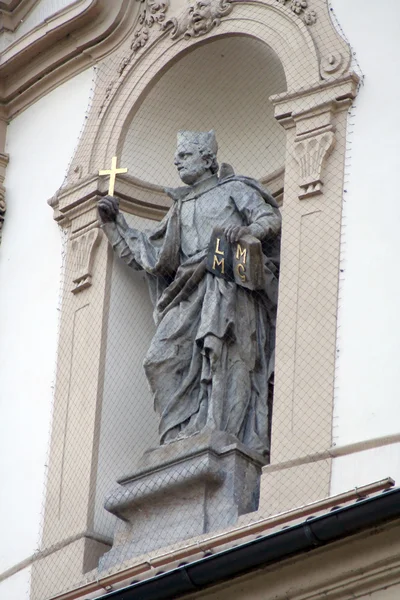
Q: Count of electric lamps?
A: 0